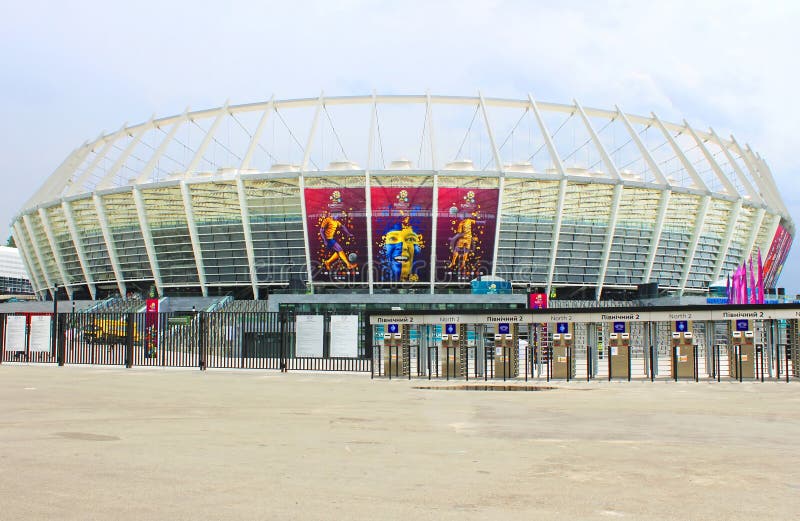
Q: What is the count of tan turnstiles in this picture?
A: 7